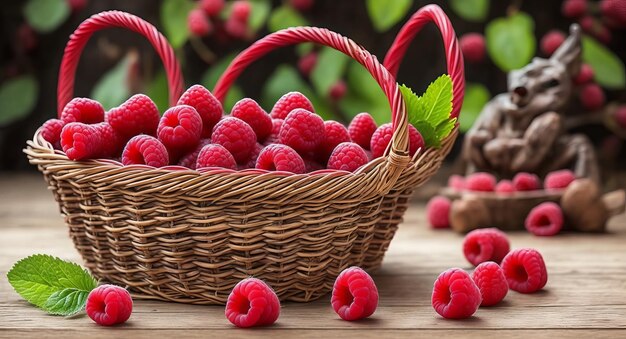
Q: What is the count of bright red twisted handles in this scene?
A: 3